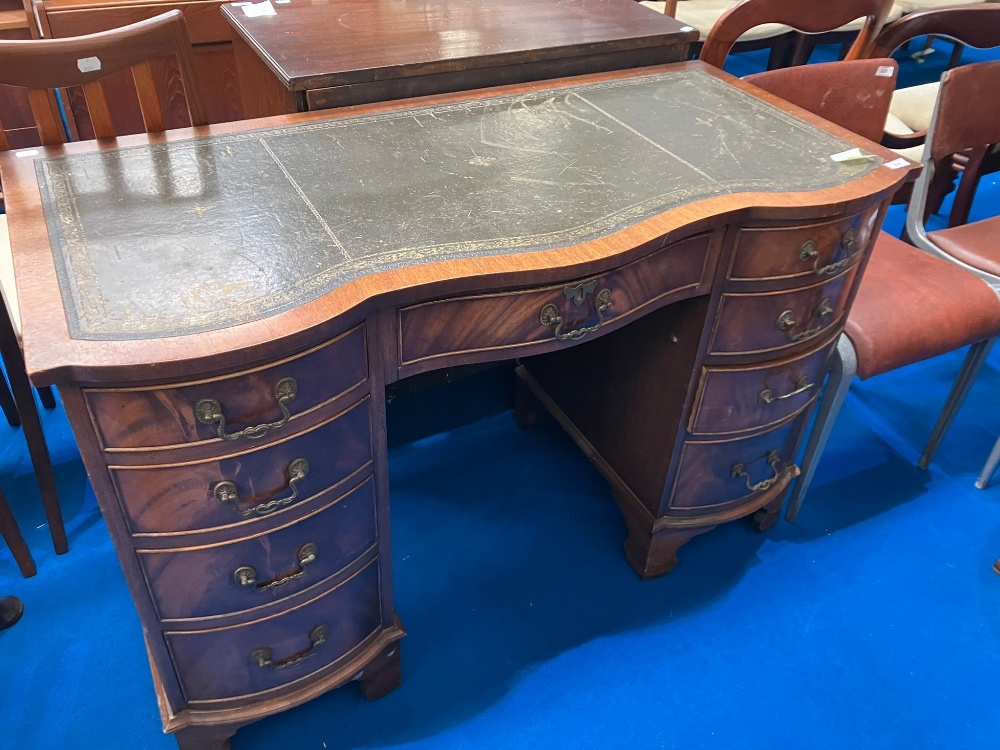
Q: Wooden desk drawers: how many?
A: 9